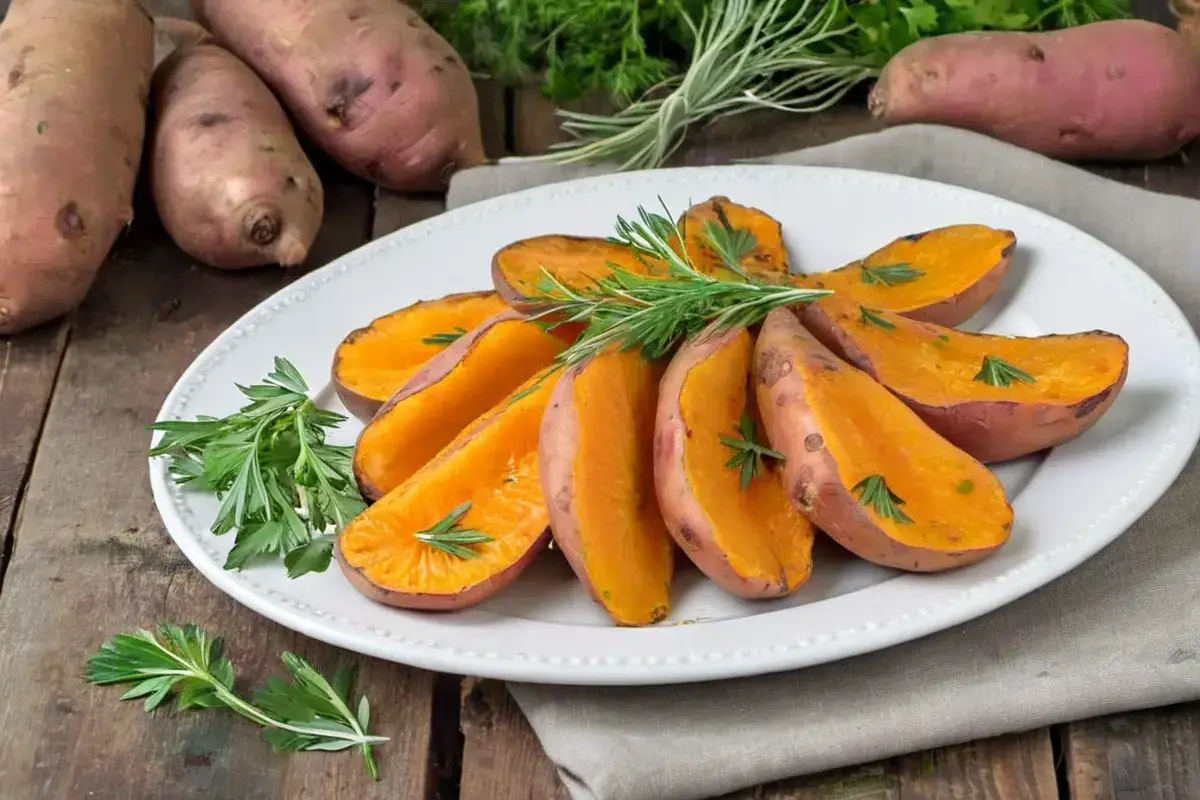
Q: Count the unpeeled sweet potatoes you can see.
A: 4